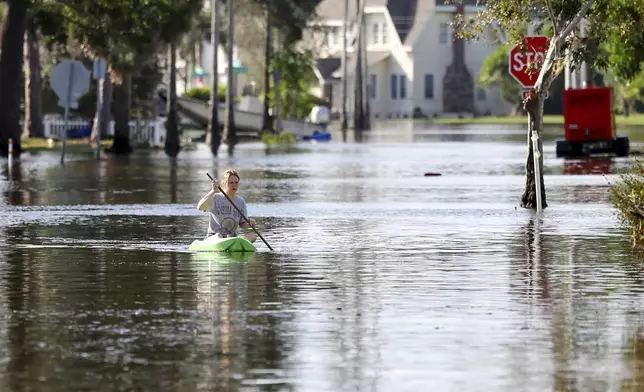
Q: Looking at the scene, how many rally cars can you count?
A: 0